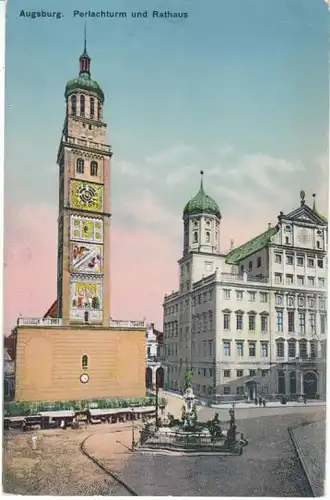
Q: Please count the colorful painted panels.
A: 4